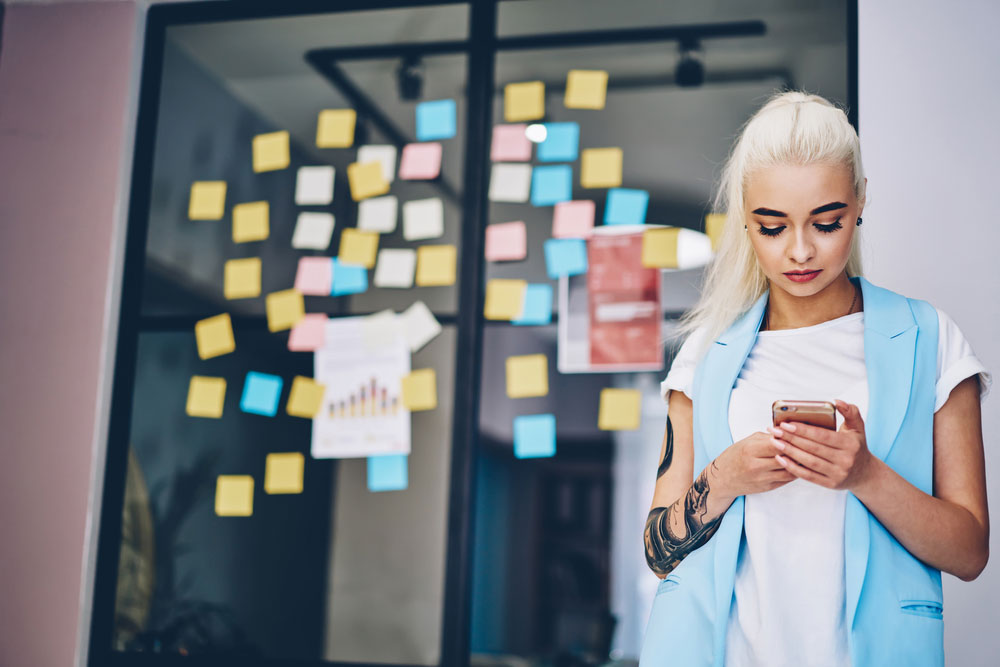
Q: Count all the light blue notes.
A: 10